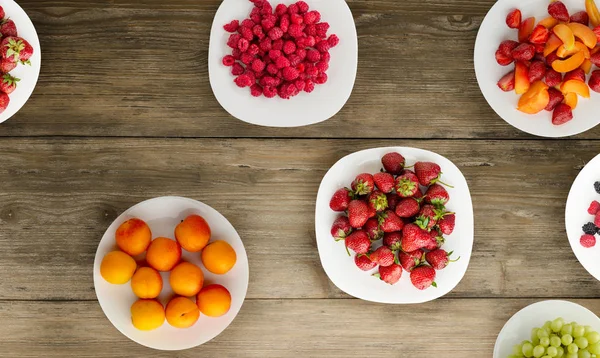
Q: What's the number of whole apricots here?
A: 10